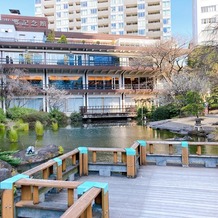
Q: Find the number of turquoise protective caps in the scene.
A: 7